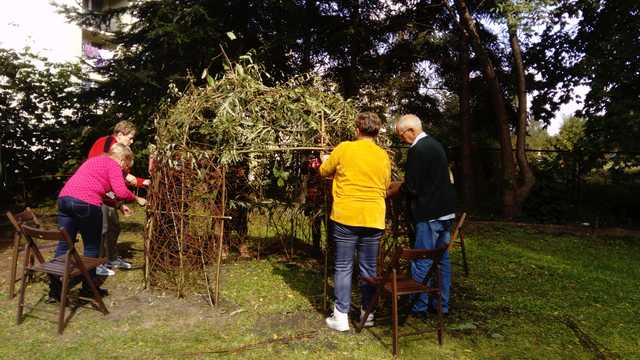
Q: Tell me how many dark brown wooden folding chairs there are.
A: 4